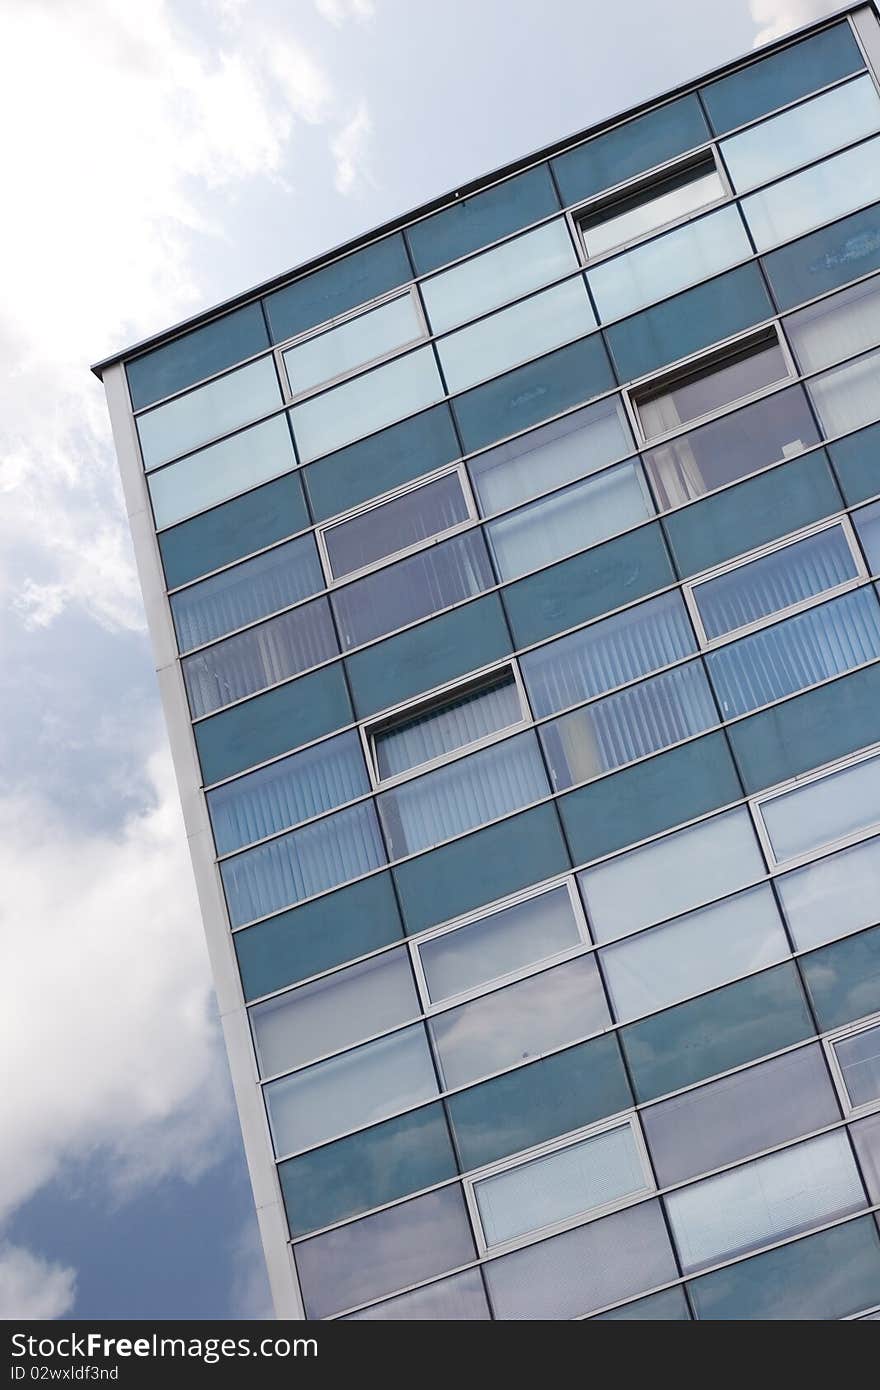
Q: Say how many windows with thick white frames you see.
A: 10